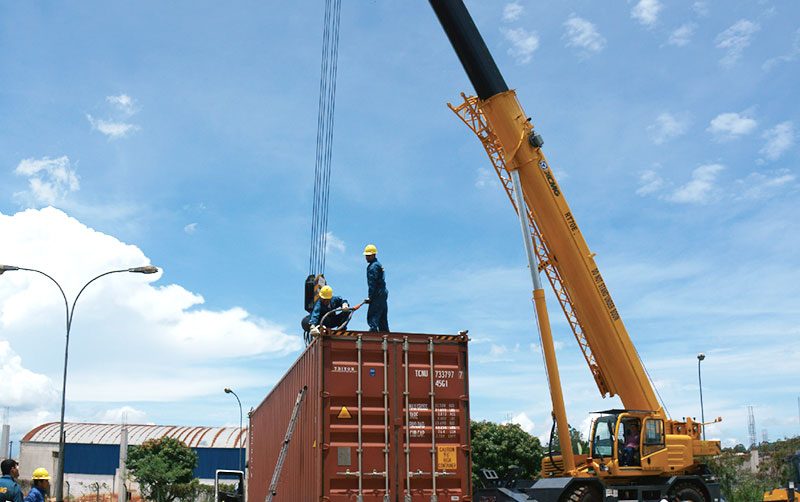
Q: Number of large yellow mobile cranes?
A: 1